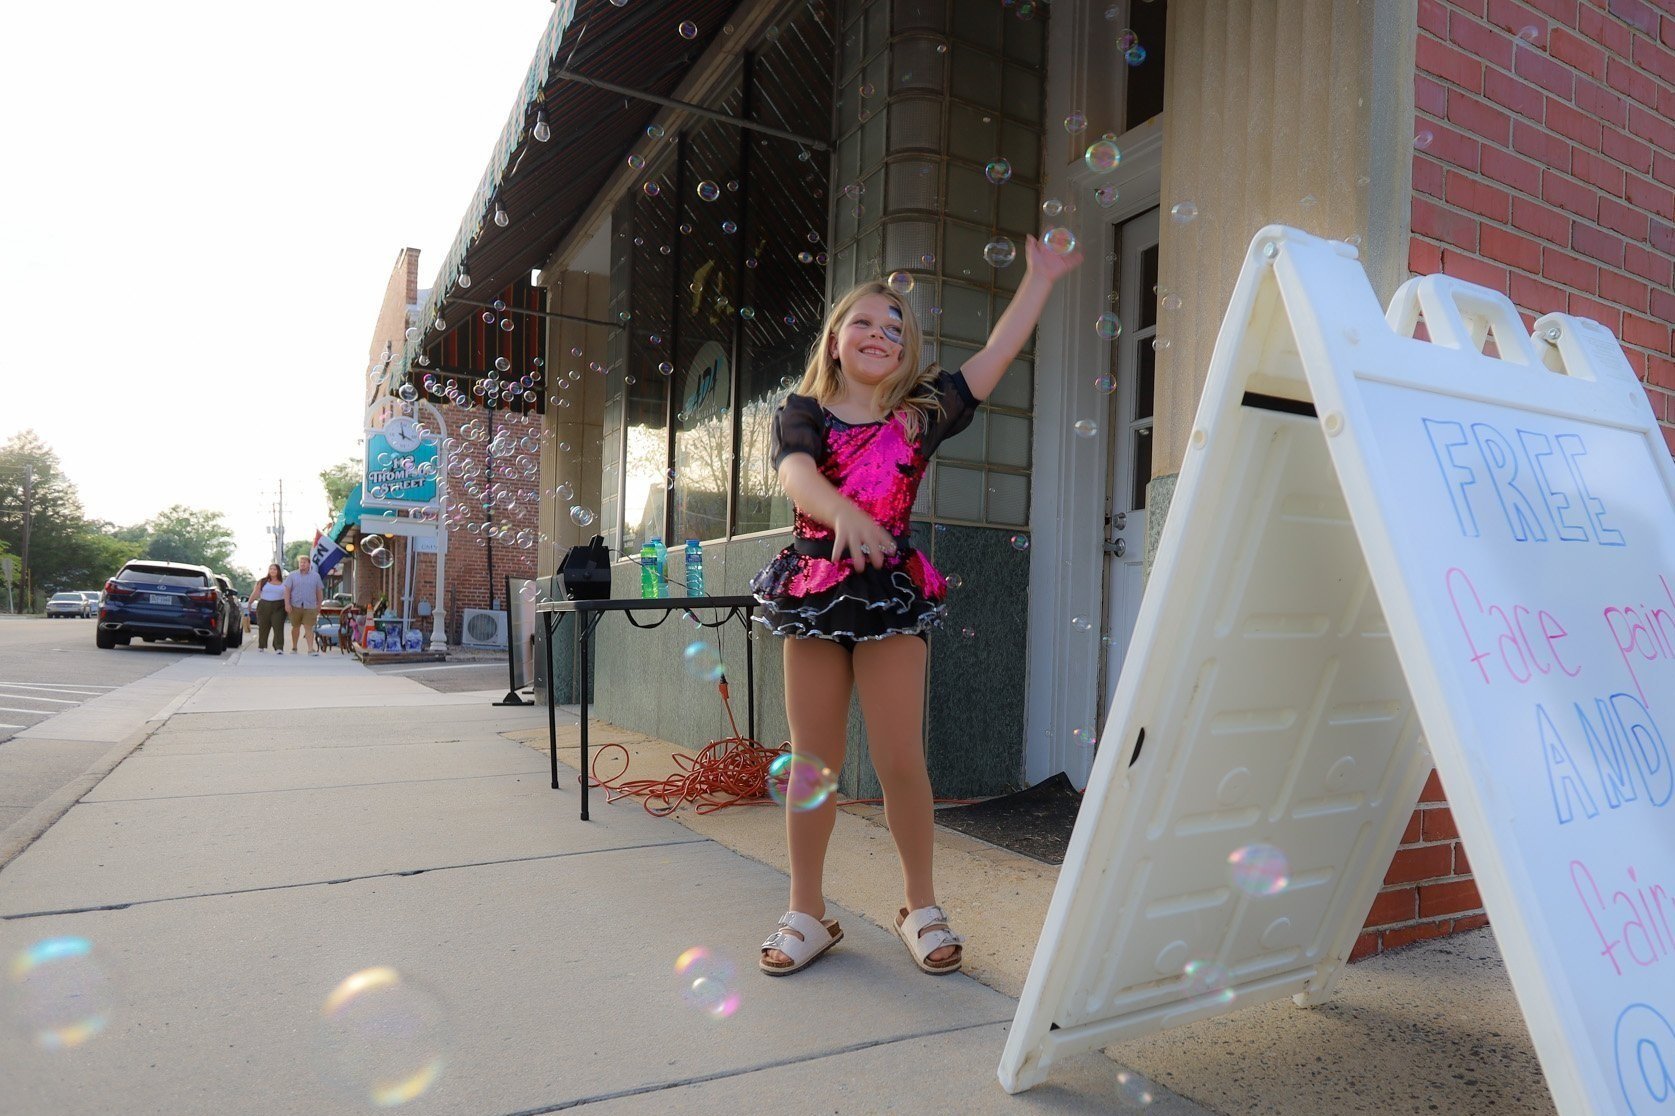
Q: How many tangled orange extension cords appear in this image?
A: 1